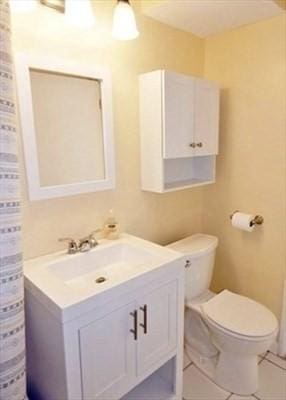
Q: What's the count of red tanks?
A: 0